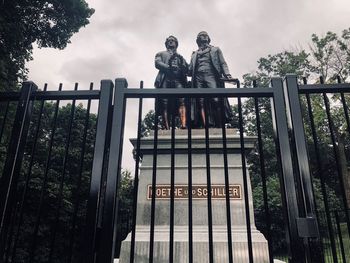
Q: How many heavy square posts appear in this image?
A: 5